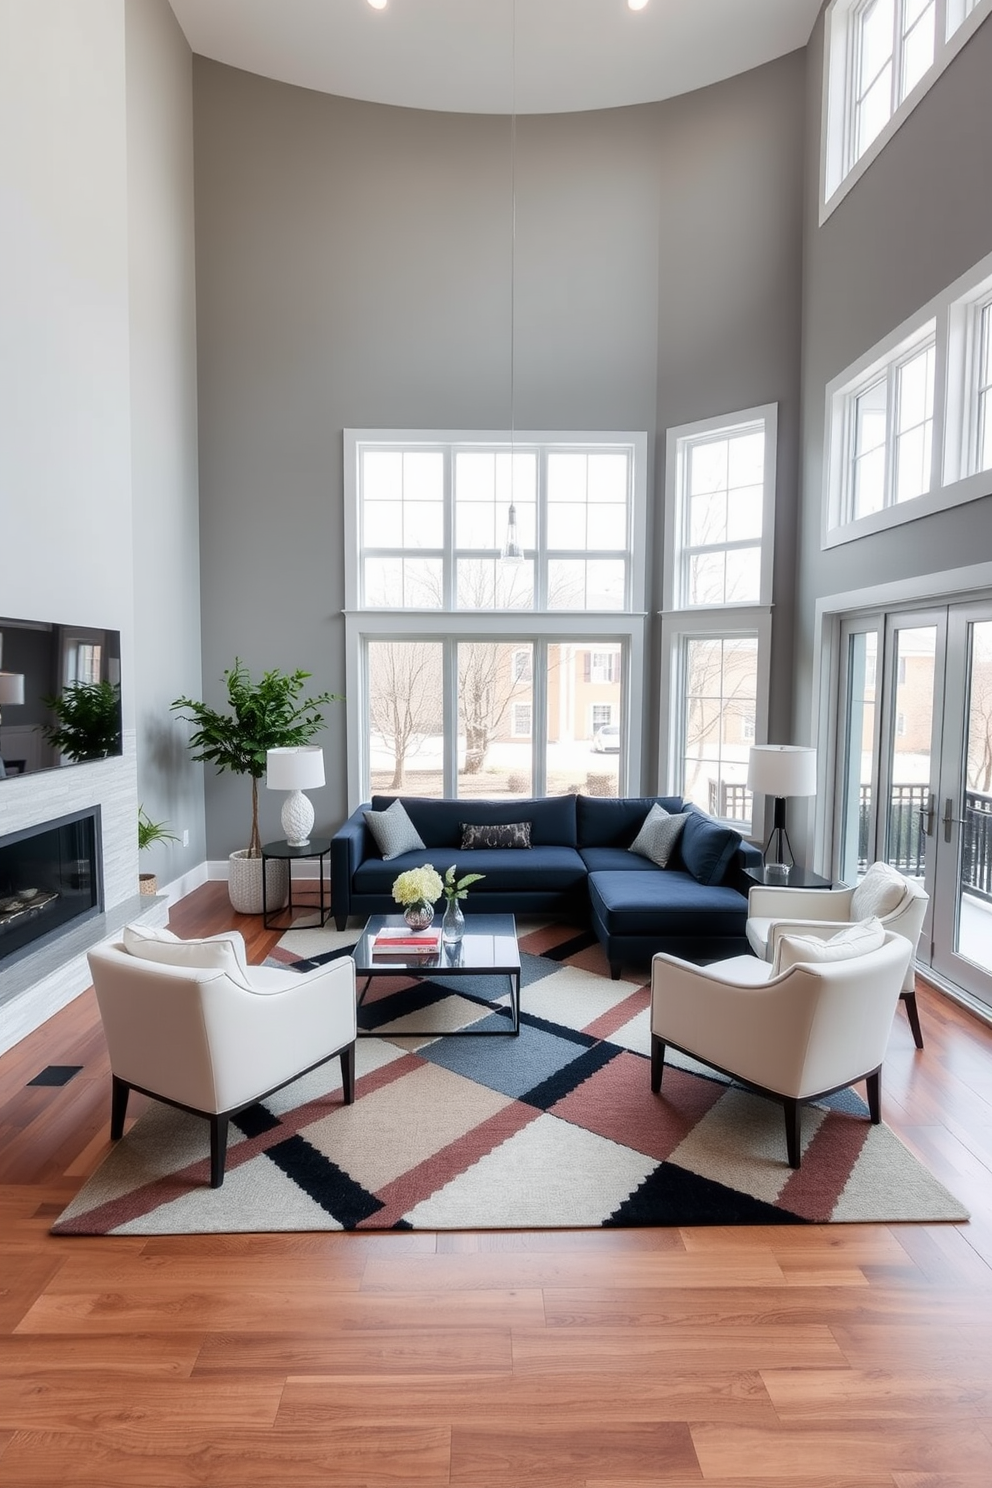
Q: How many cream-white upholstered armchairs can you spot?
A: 3